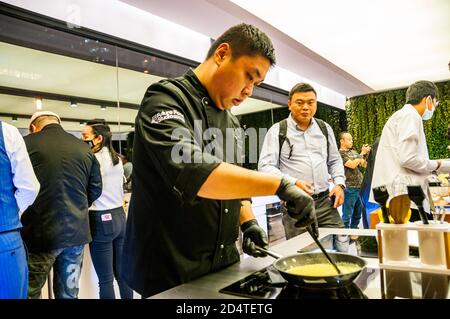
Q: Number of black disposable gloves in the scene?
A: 2